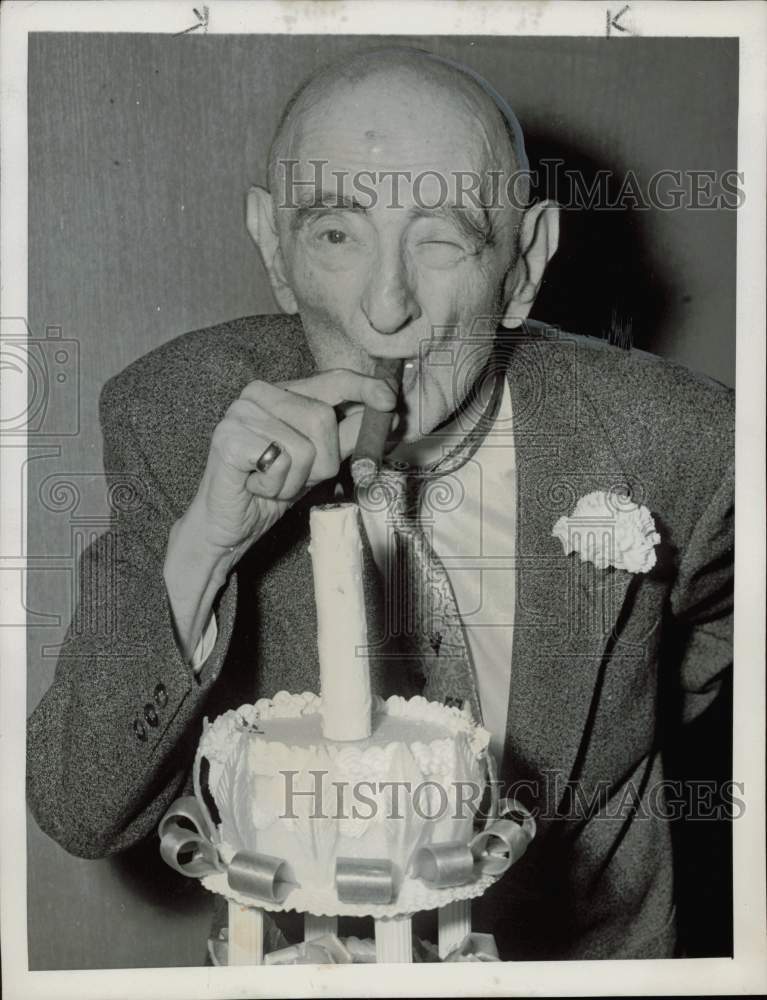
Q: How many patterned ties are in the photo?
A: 1